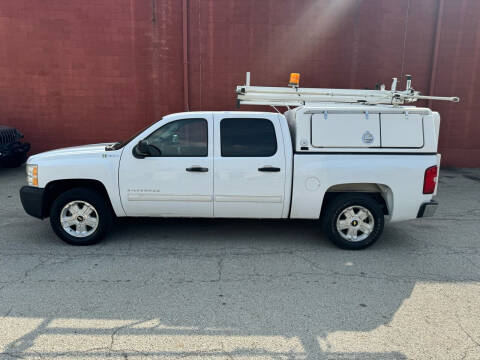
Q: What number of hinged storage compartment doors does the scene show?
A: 2